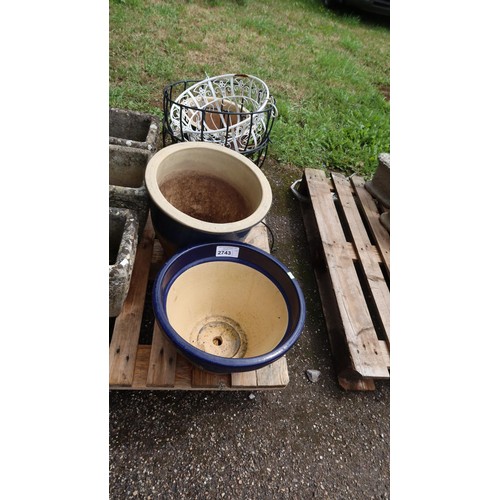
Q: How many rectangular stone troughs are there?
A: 3